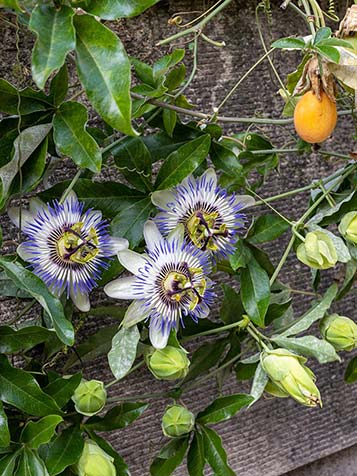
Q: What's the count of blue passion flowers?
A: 3